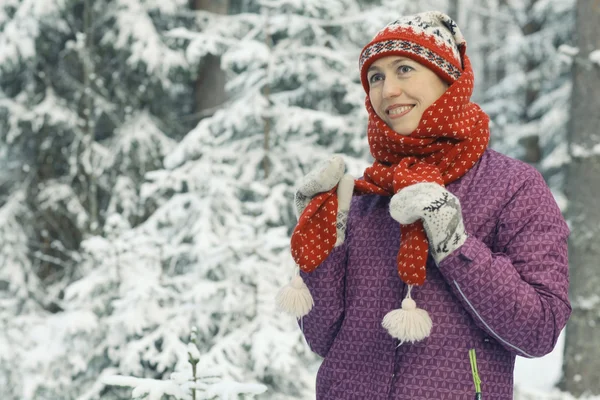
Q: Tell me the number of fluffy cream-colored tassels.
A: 2